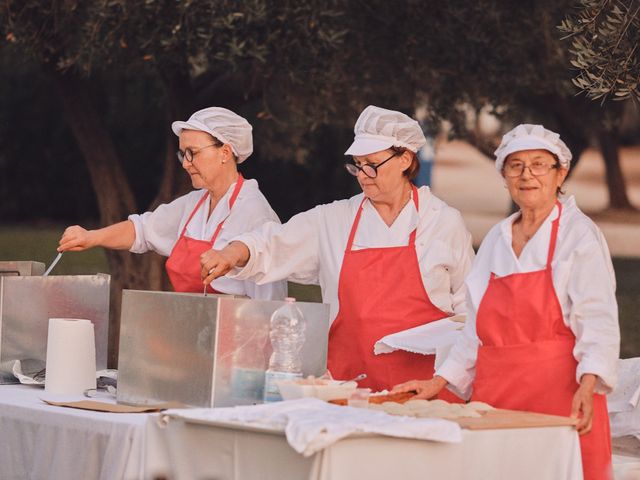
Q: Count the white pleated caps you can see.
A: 3